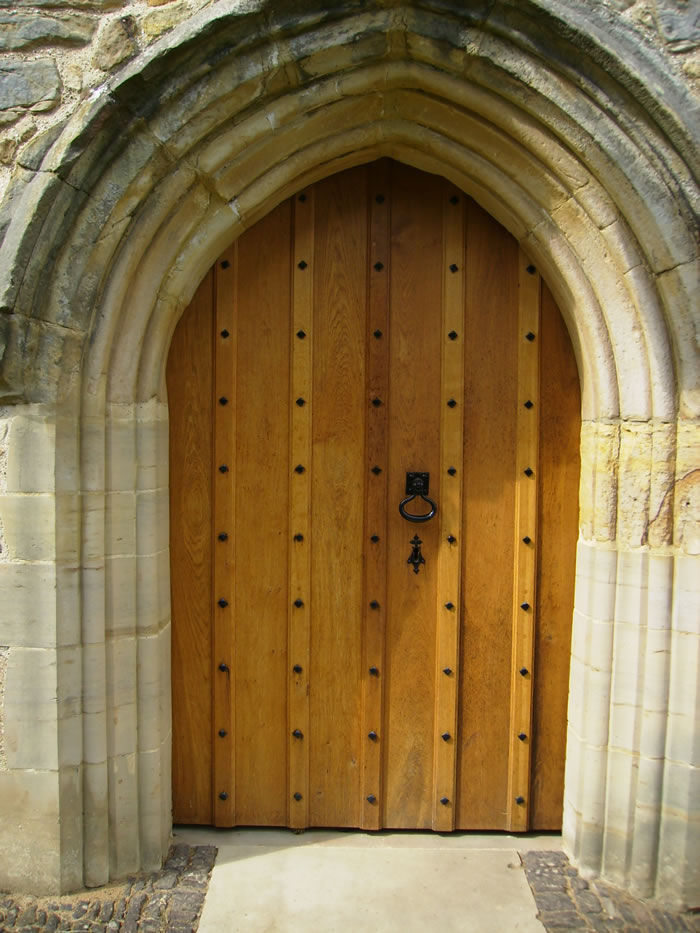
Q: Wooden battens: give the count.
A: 5